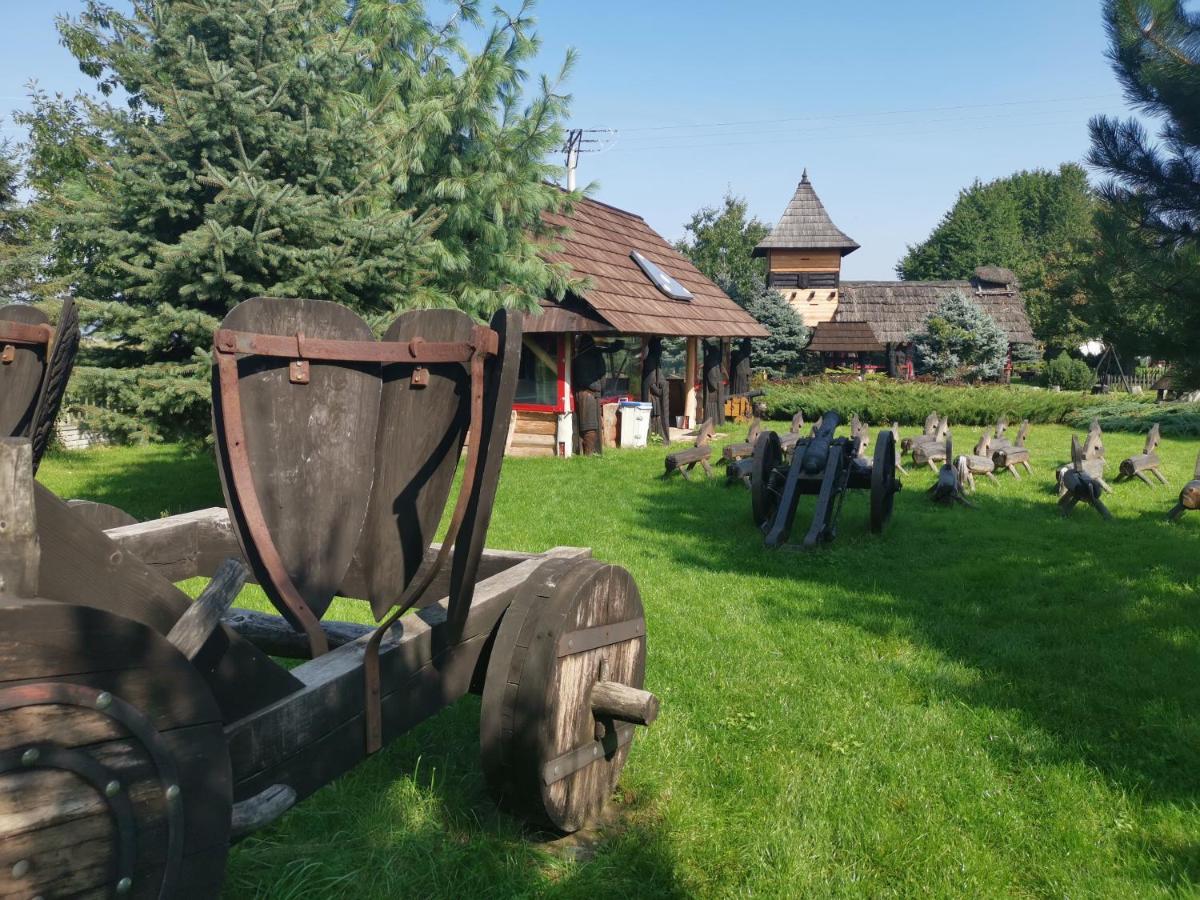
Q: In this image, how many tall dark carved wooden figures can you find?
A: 4